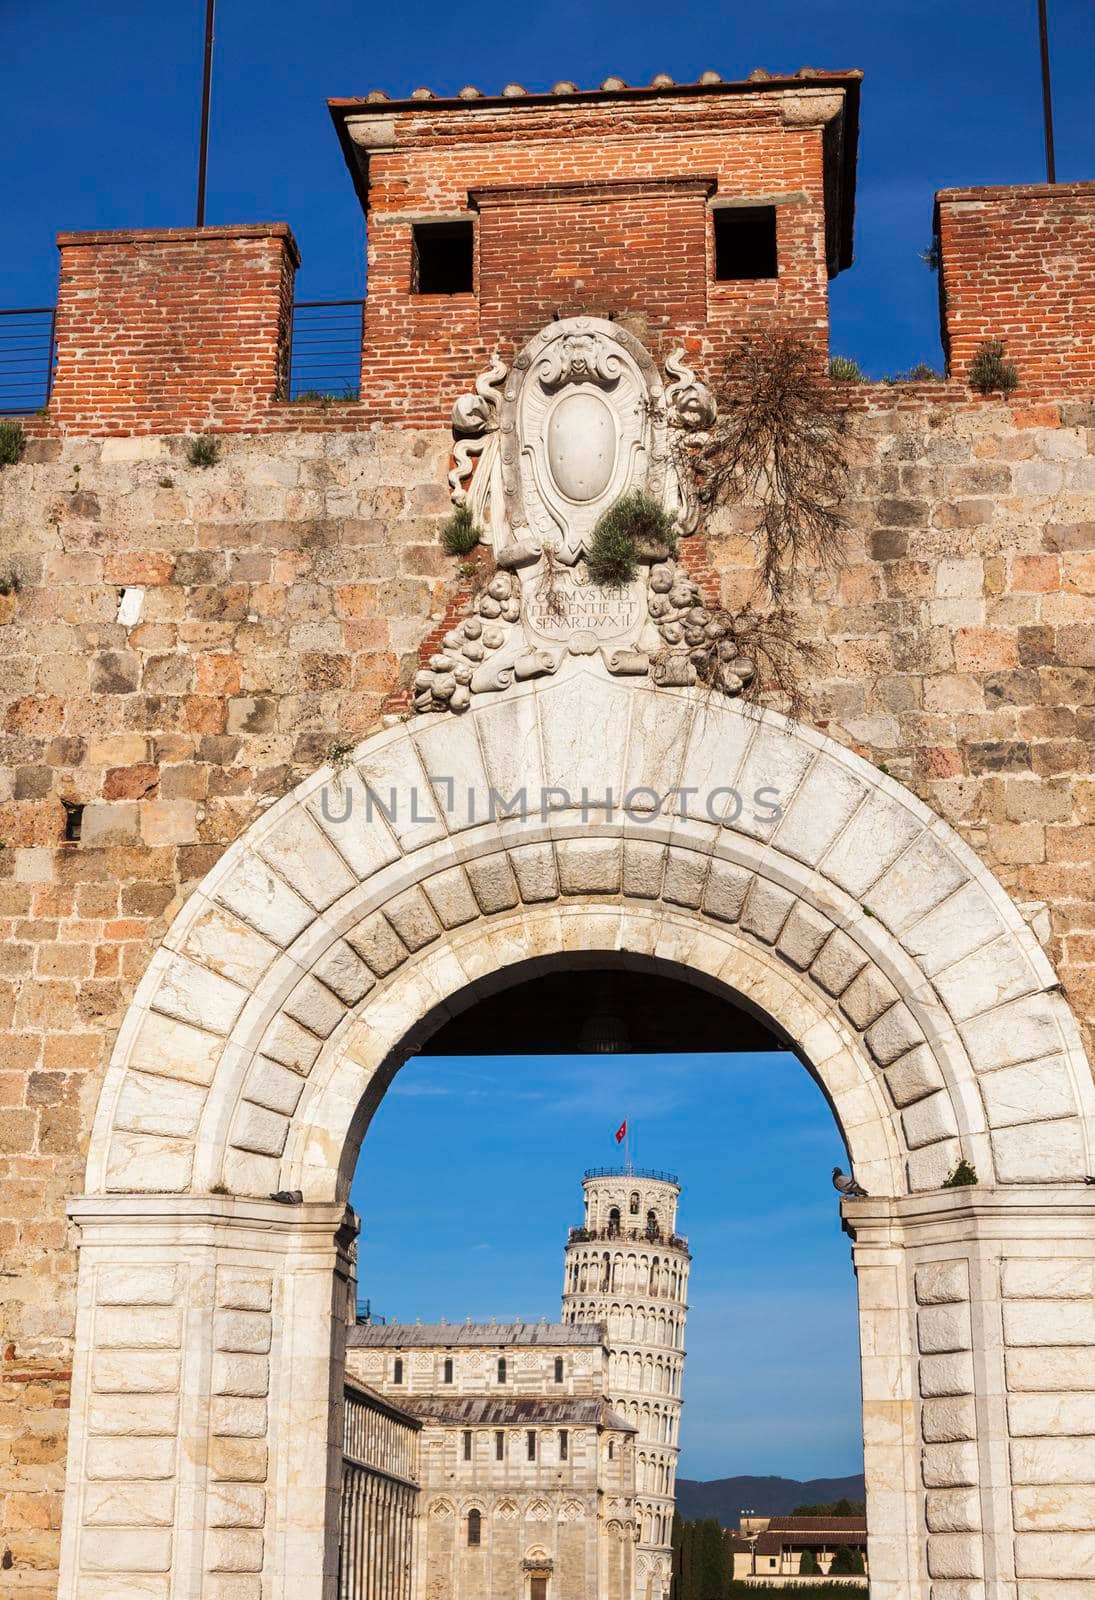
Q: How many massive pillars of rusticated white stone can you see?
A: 2